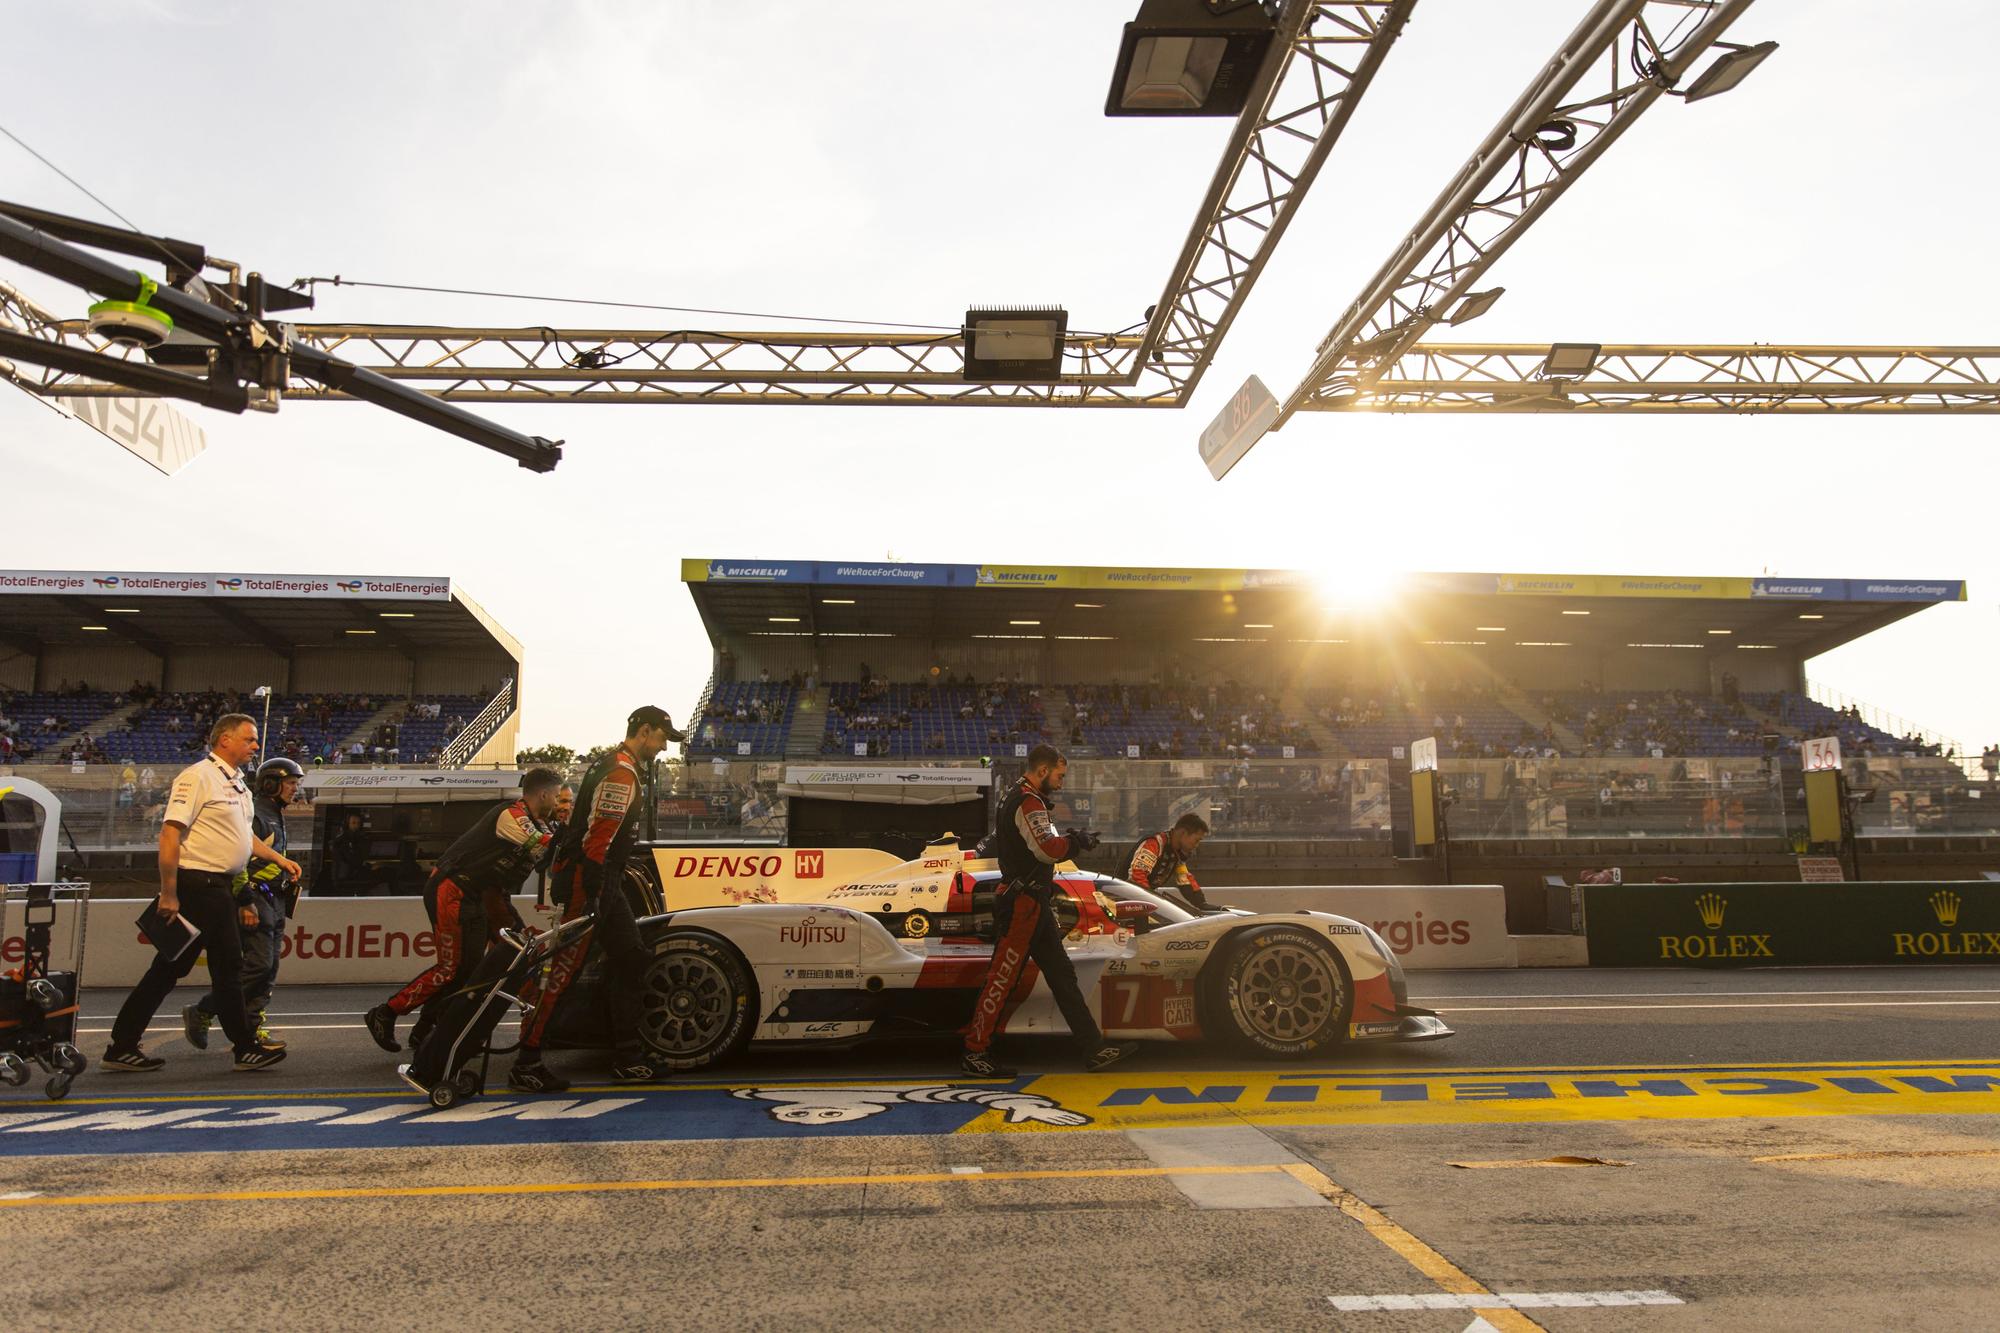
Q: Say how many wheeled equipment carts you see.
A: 2